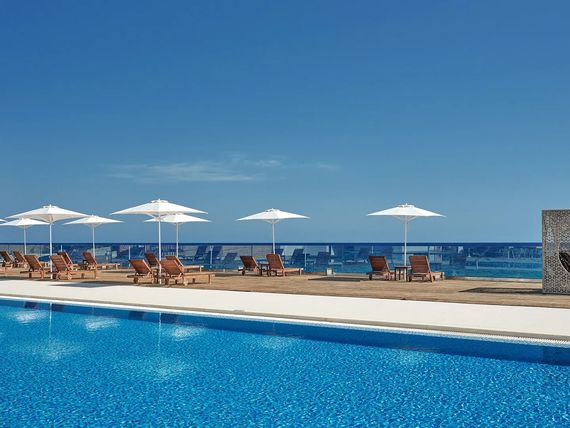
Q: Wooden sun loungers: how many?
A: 14